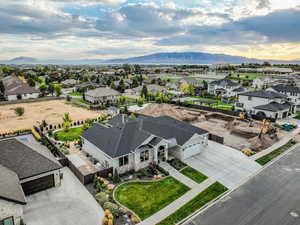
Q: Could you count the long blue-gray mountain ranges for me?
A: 1